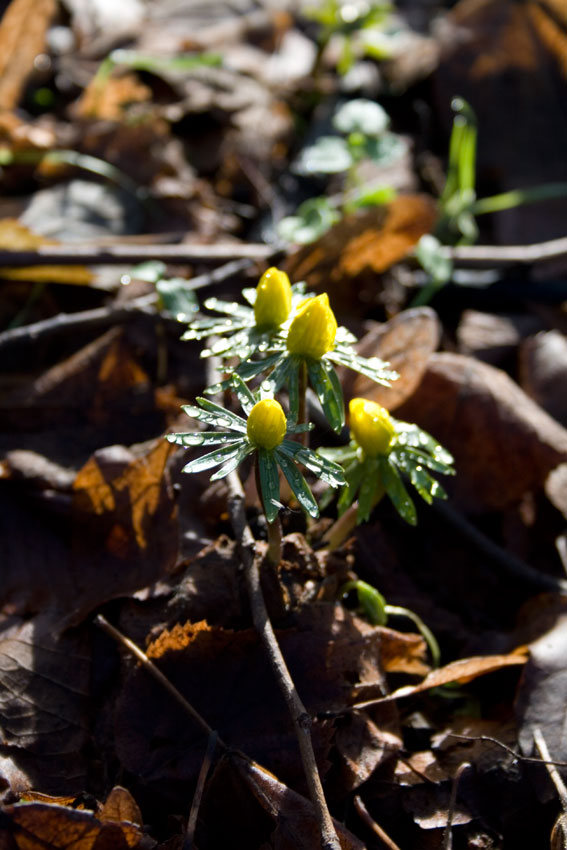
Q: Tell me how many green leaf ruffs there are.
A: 4